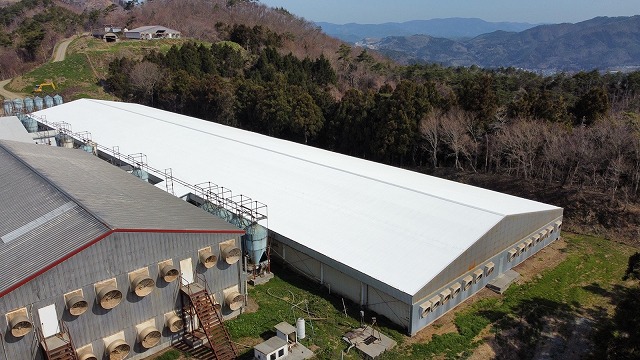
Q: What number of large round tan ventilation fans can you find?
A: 13